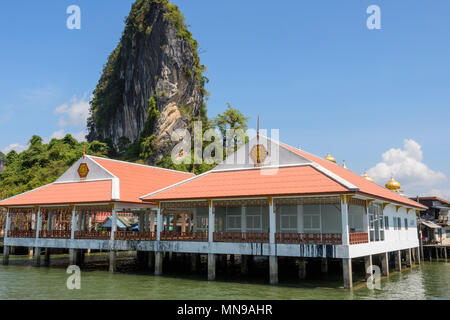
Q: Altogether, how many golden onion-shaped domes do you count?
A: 3